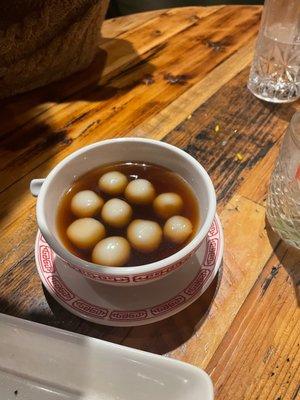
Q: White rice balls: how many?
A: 9